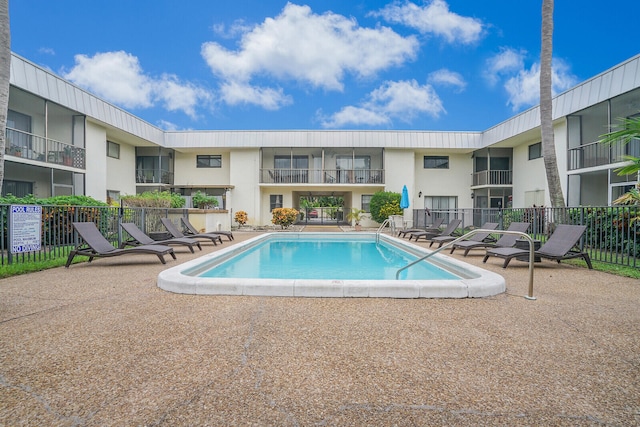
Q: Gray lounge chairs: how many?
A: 9